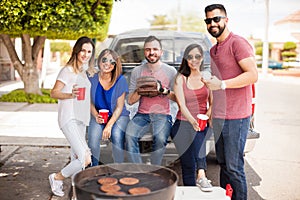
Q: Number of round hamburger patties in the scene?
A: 5